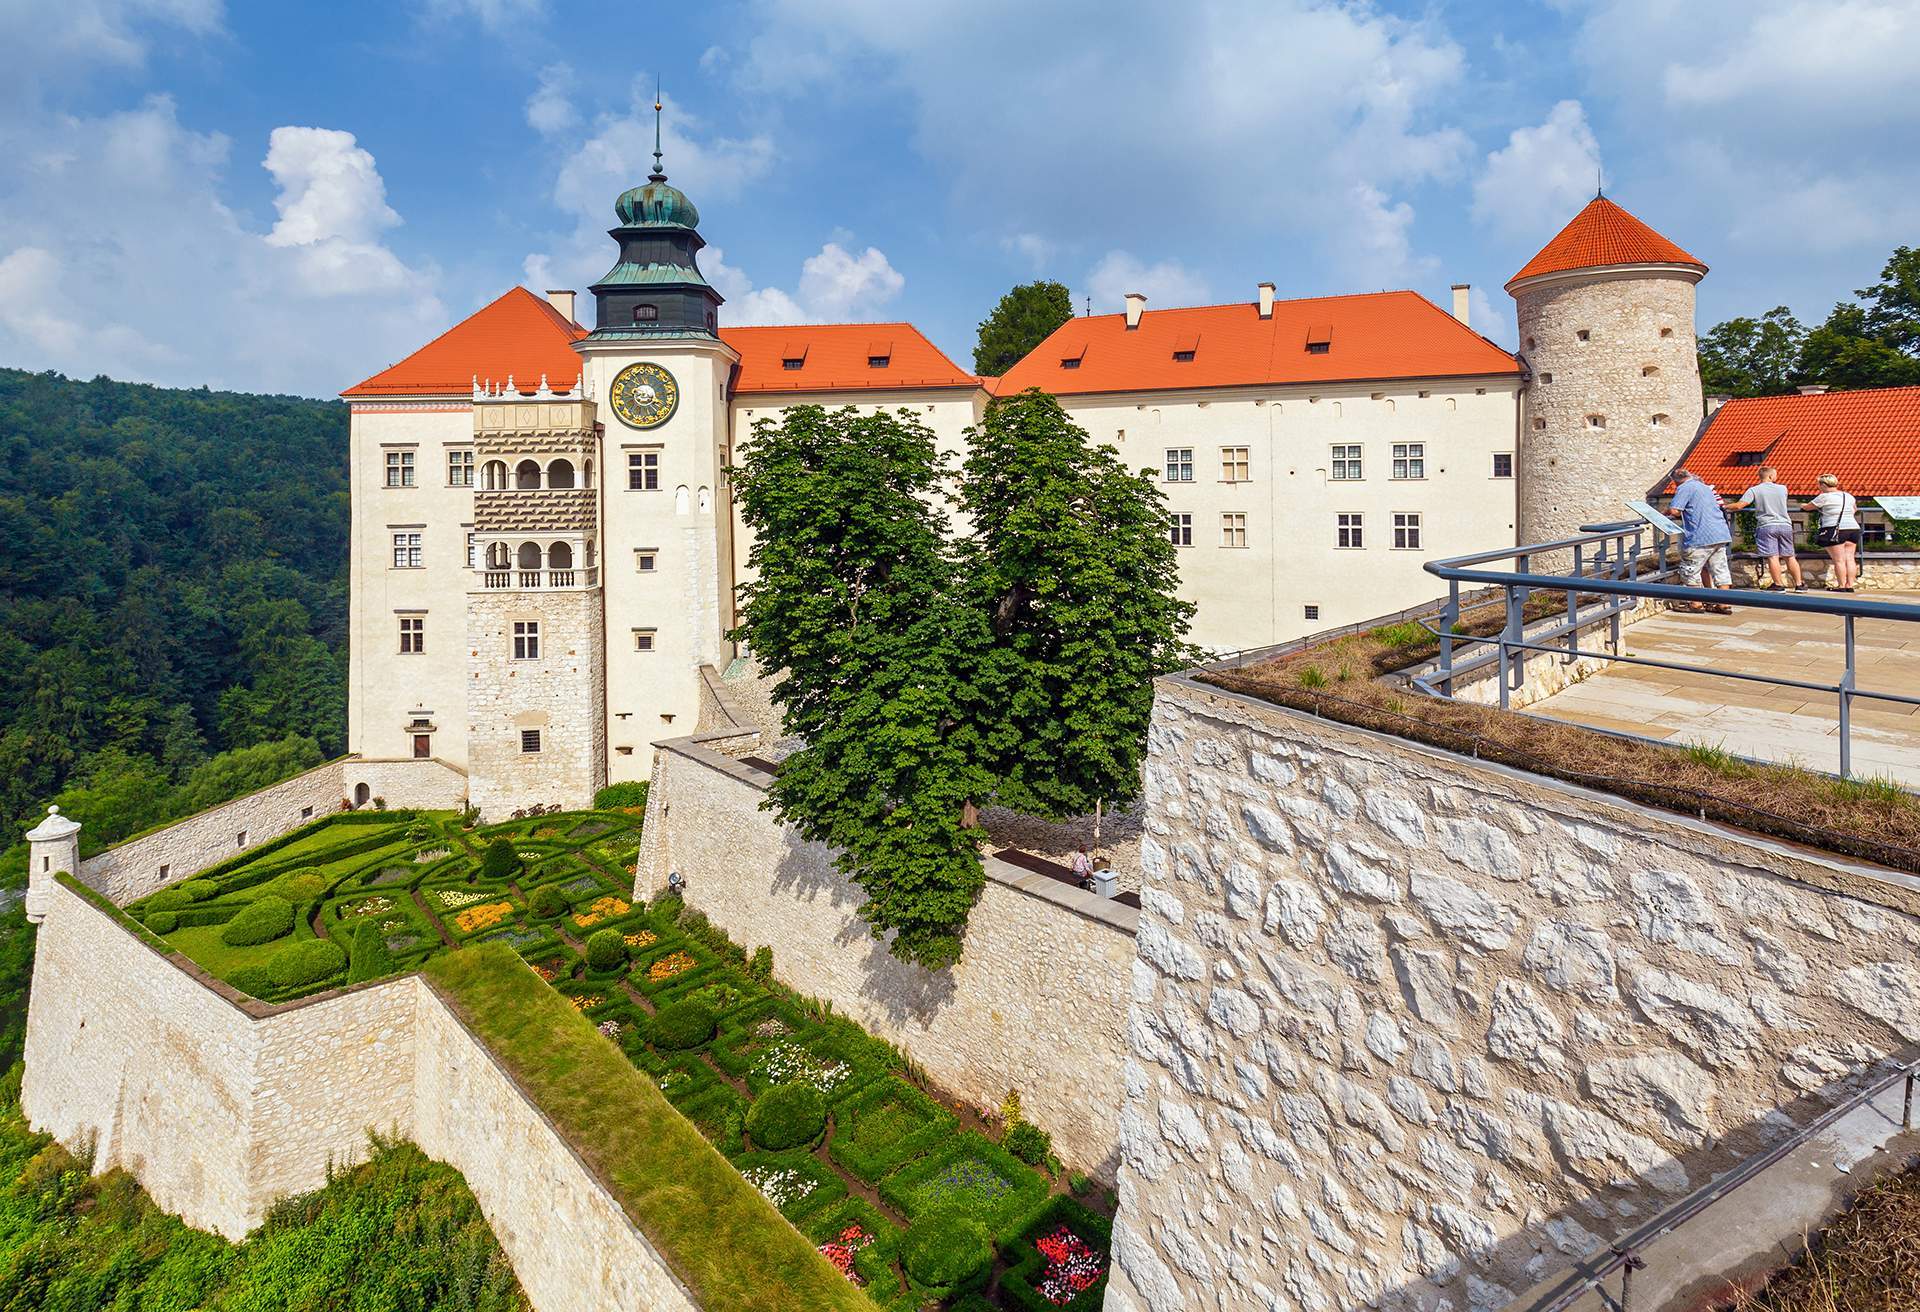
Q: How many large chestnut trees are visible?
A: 2